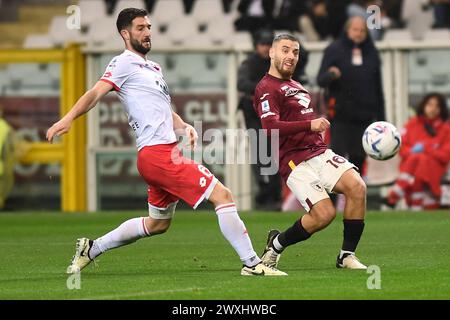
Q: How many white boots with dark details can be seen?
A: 4